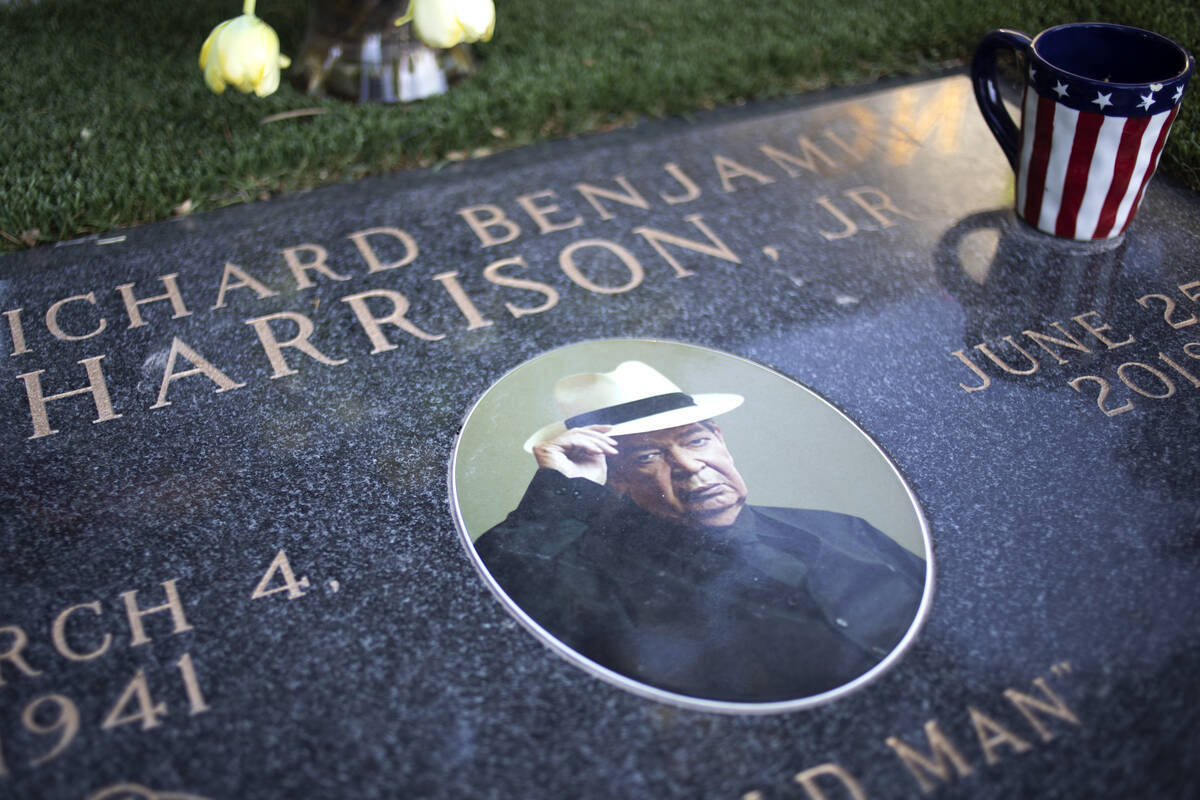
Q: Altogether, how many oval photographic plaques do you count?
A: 1